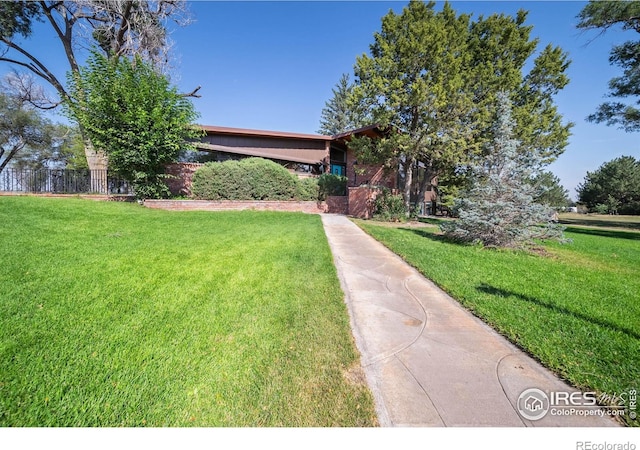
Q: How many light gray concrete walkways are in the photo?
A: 1